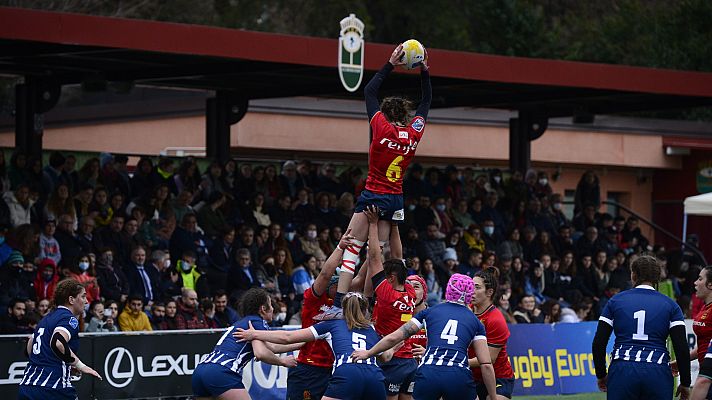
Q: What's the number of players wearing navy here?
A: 5